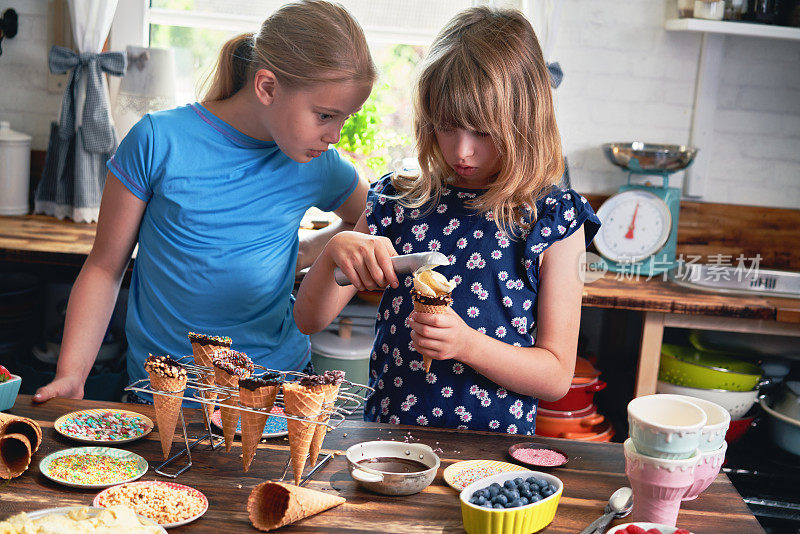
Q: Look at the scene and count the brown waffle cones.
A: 10